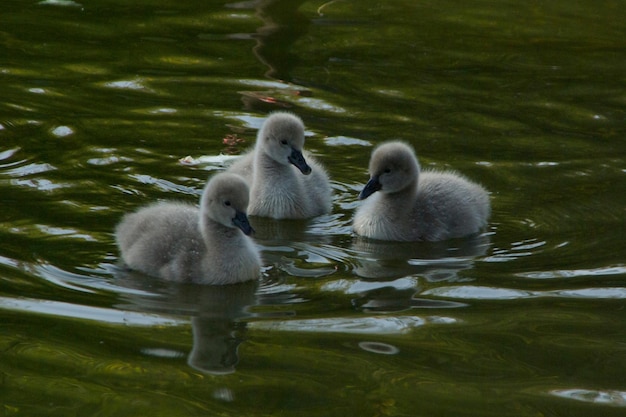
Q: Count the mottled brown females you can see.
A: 0